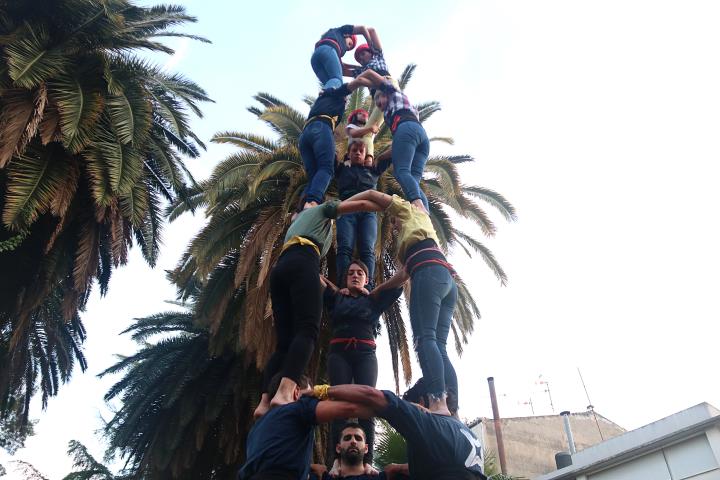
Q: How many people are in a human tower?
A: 12